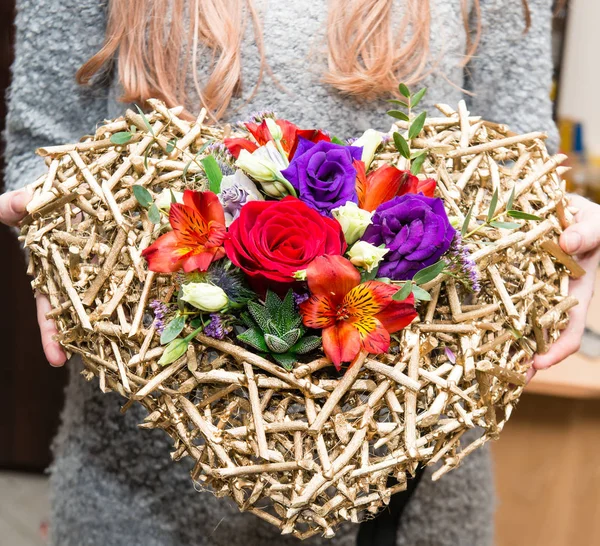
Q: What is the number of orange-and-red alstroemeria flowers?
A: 4